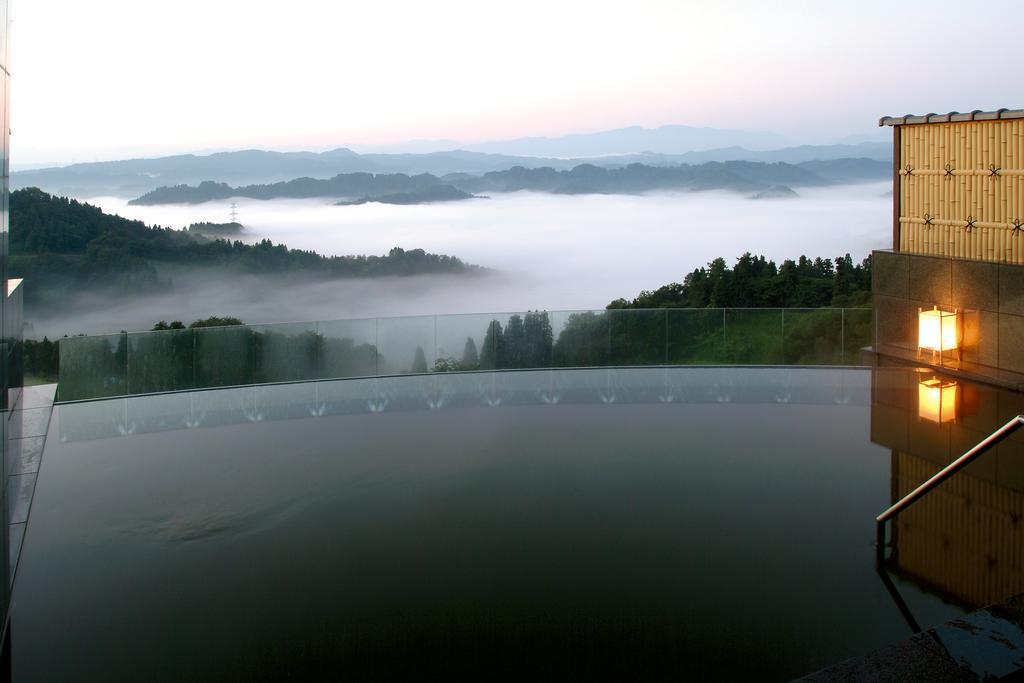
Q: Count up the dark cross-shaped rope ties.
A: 6